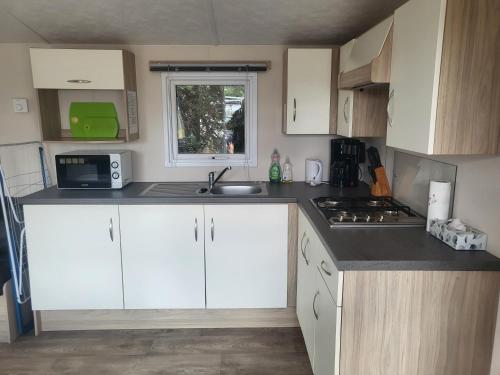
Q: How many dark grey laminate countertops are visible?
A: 1